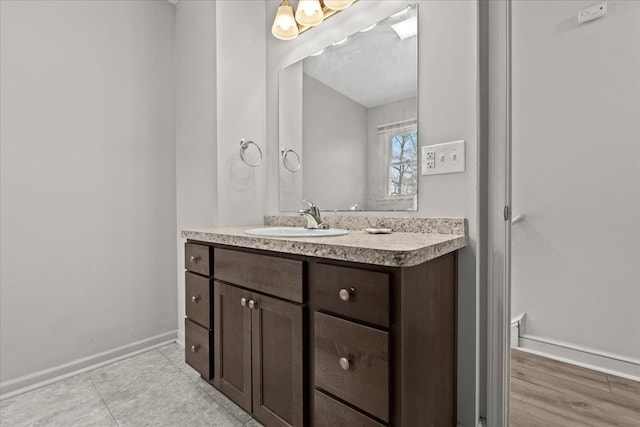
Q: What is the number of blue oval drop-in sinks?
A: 0